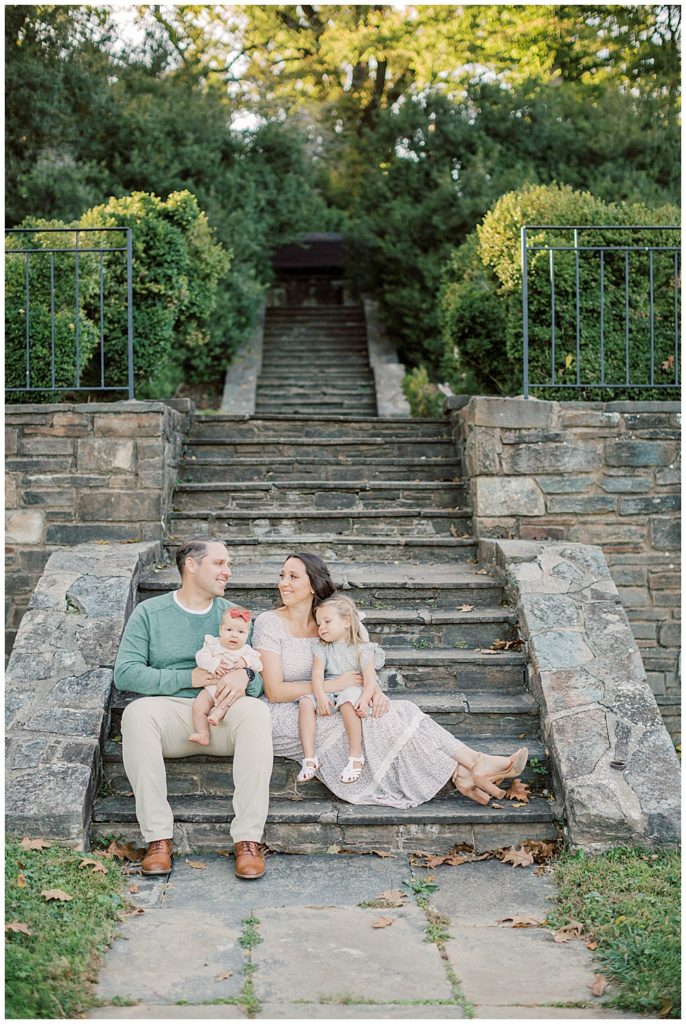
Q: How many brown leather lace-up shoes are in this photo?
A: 2